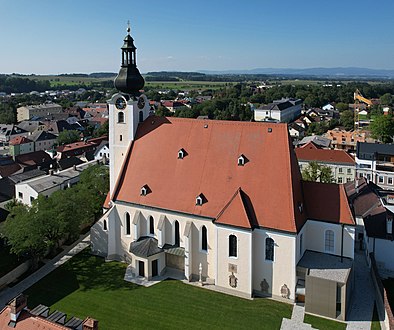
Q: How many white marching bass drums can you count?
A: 0